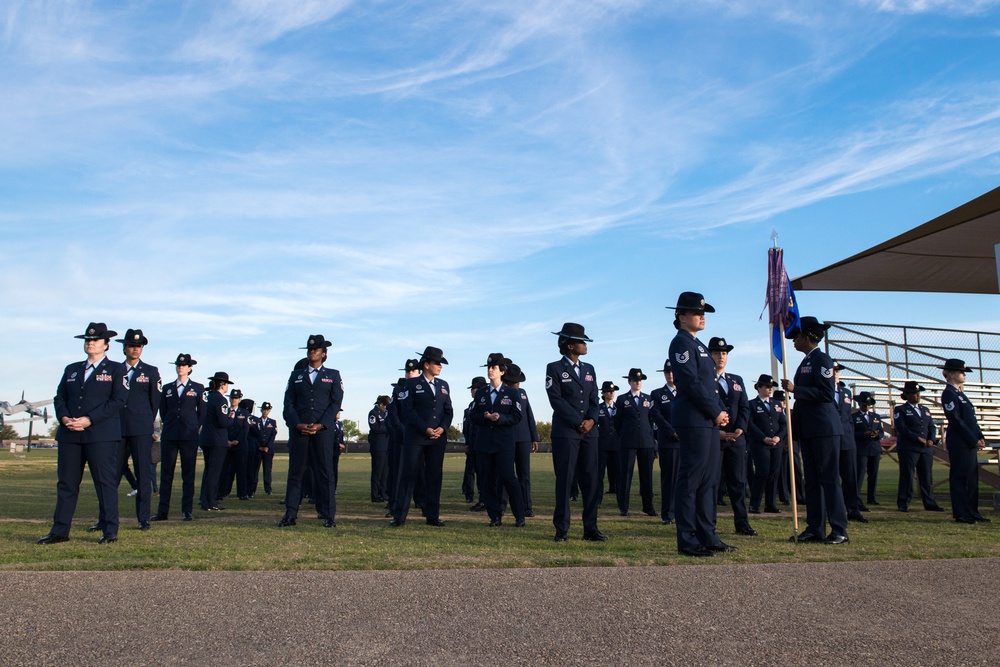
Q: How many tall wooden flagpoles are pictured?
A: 1